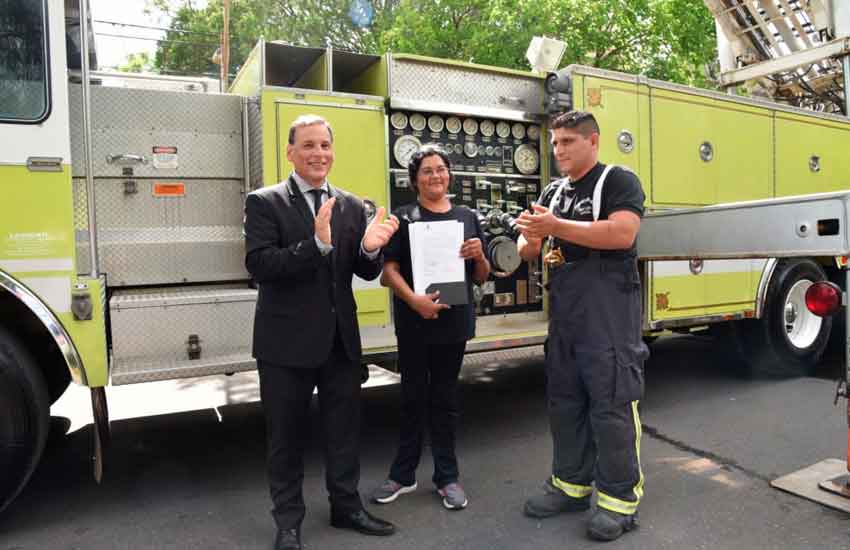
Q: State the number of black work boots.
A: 2